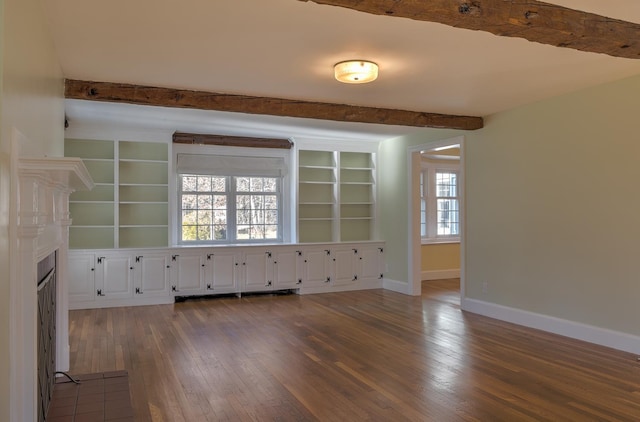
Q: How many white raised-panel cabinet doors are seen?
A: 10